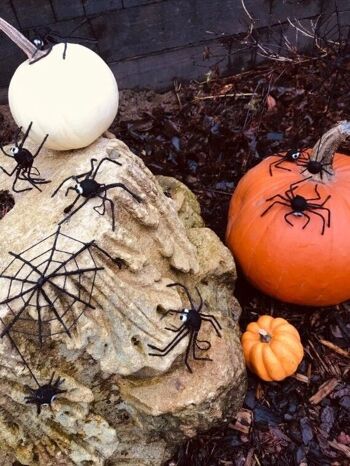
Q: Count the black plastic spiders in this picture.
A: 8